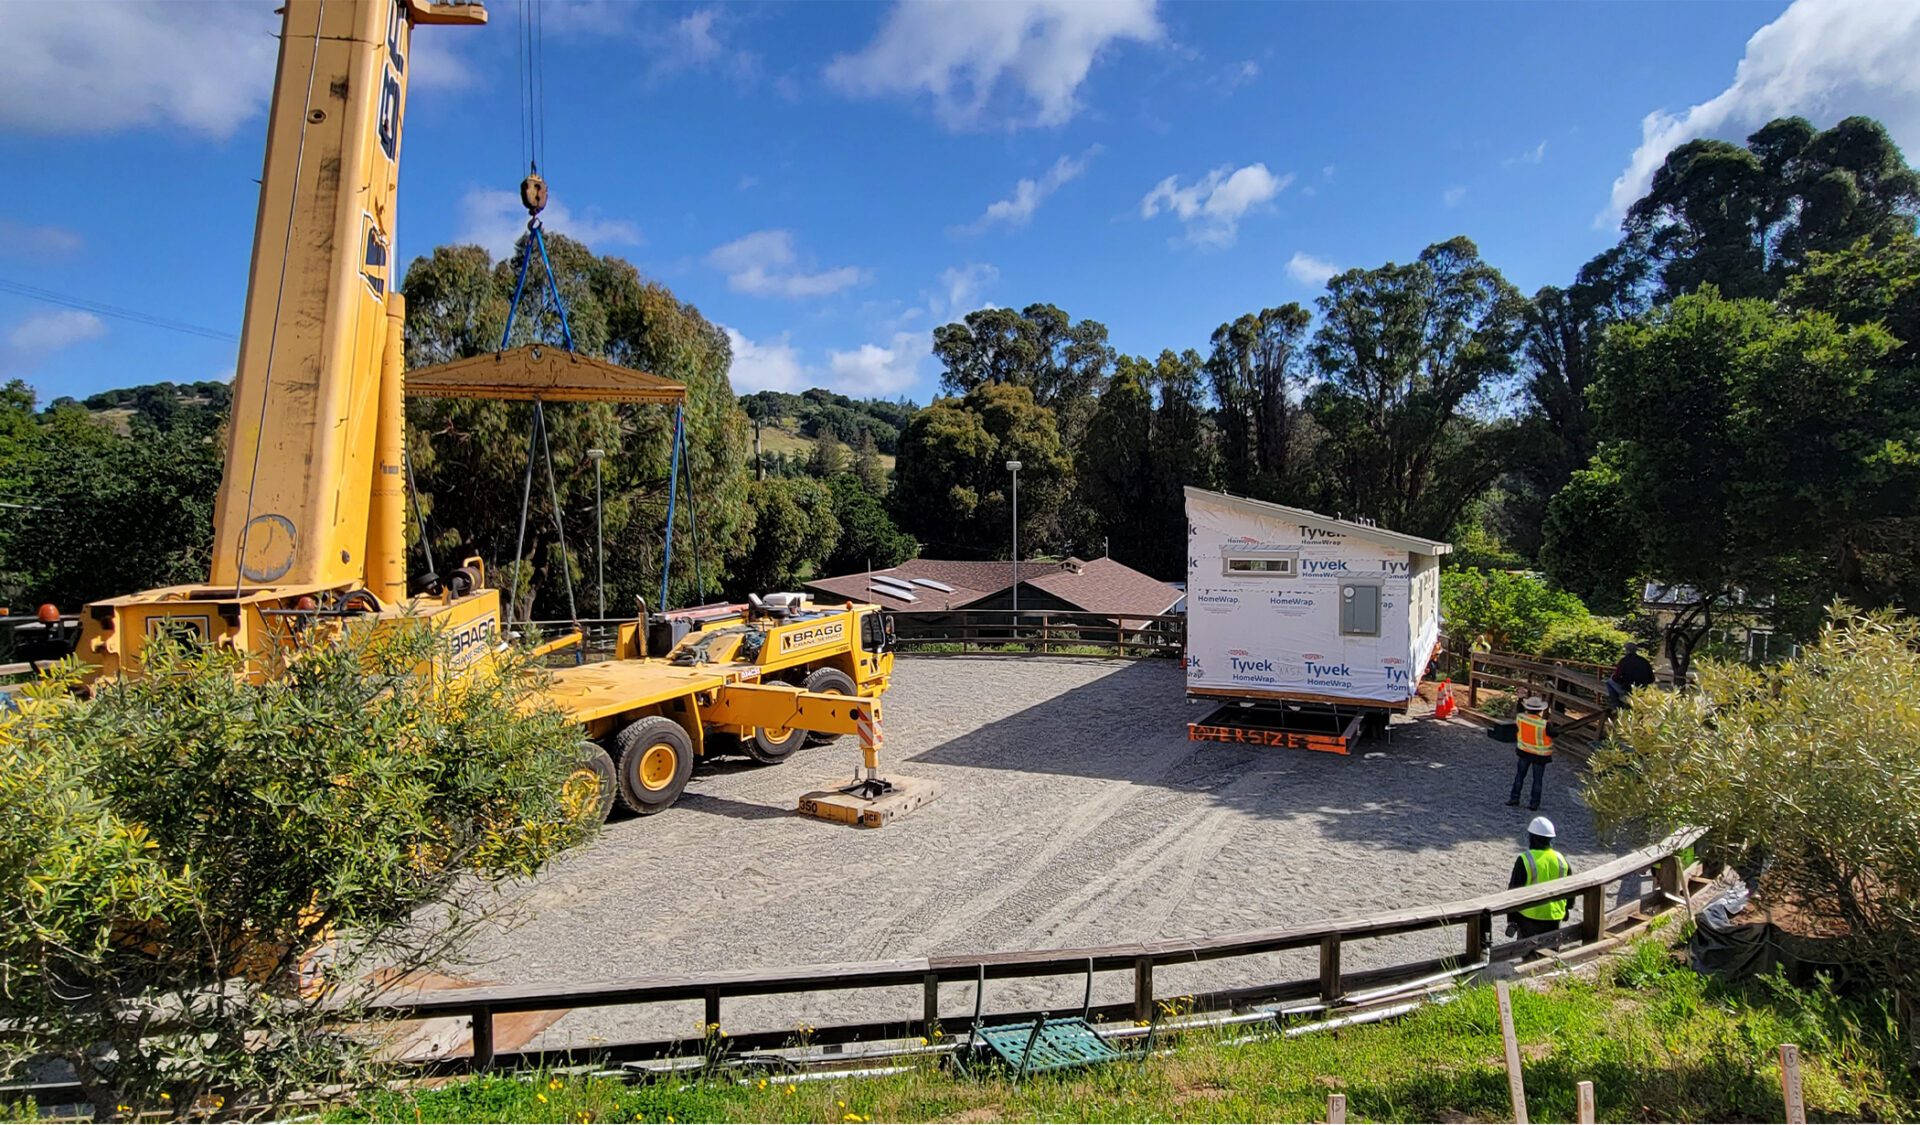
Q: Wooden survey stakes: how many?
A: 4